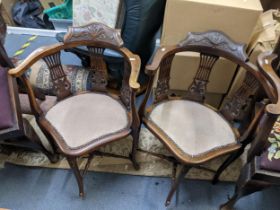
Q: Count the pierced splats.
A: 6